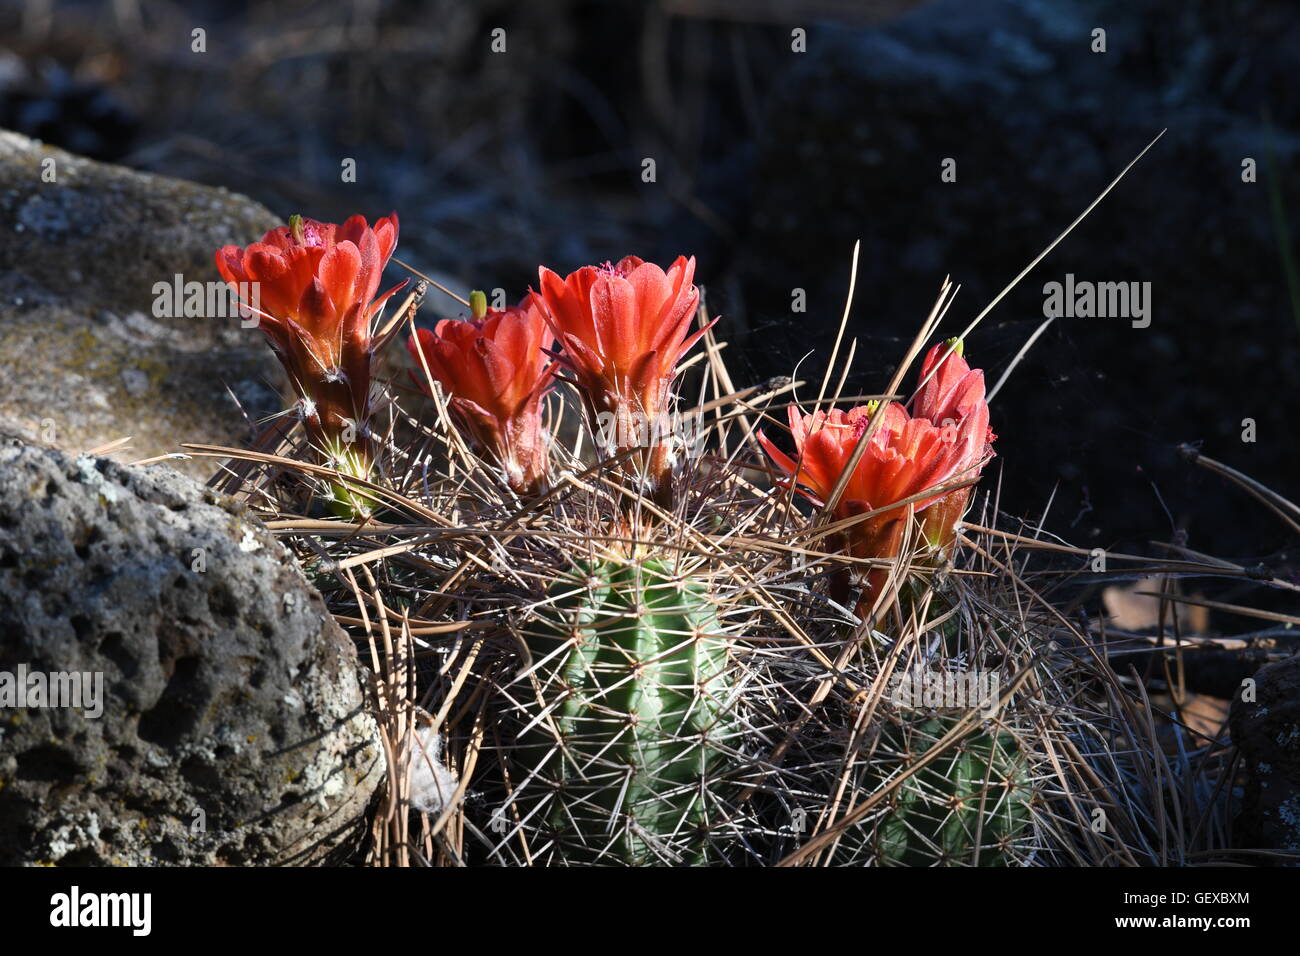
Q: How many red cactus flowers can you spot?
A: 5